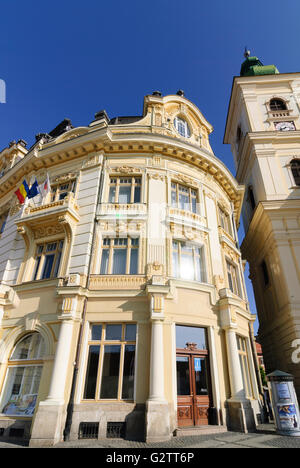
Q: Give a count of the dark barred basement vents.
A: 2